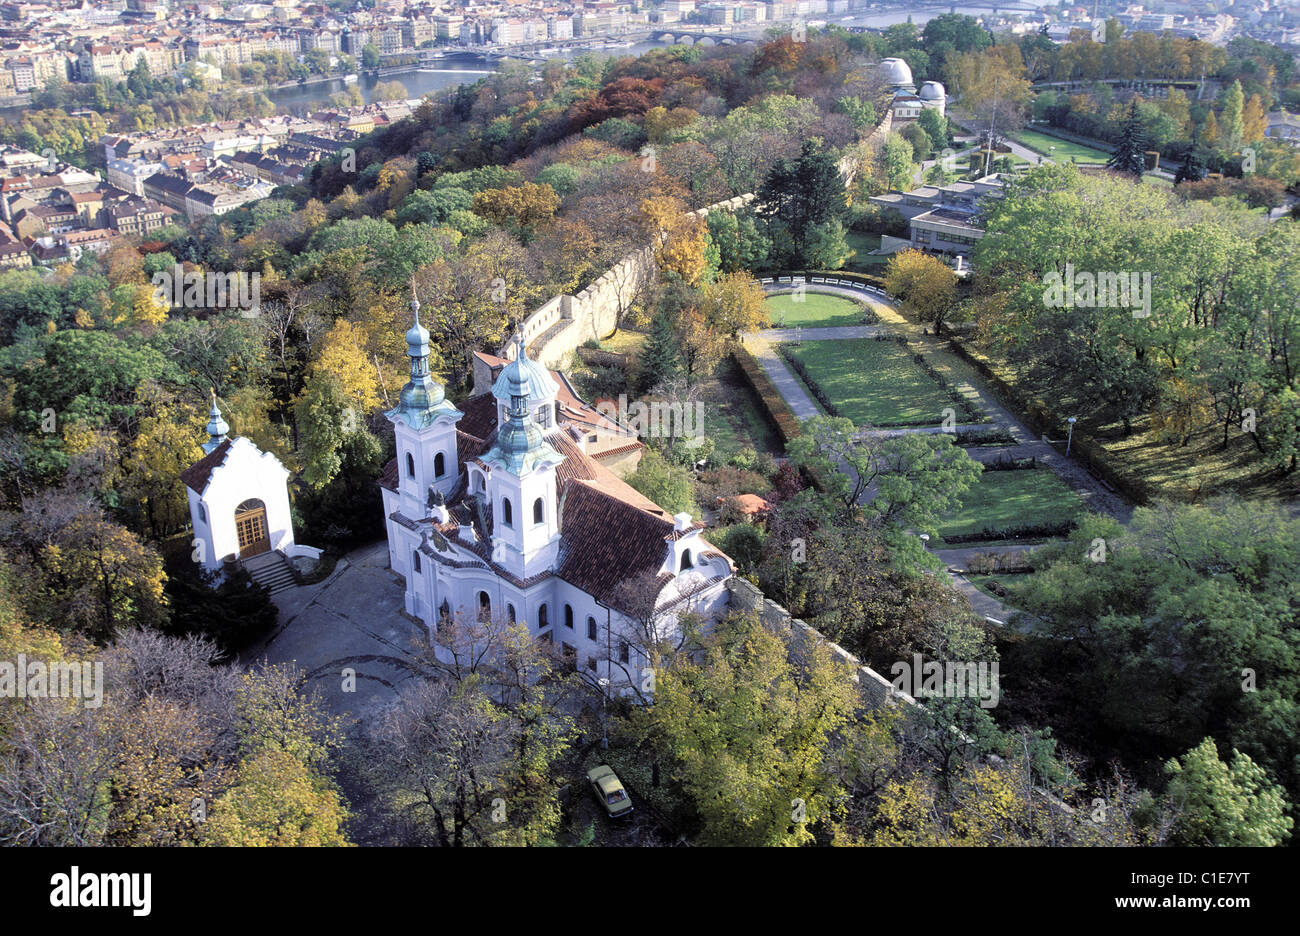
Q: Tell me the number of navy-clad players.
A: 0